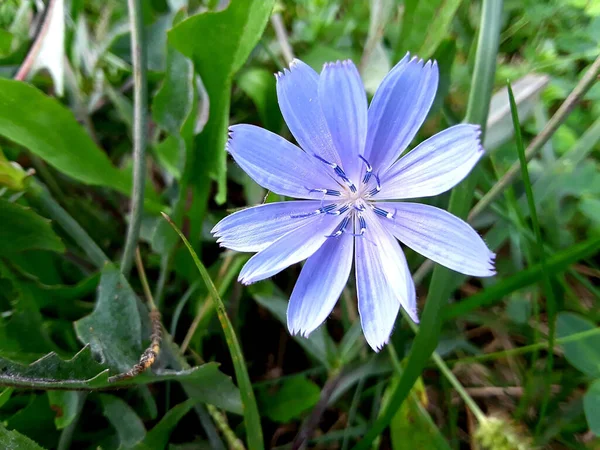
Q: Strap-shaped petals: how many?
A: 11